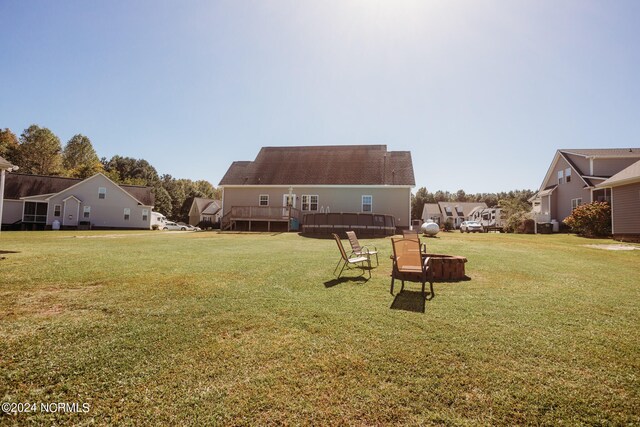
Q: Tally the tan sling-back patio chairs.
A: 4